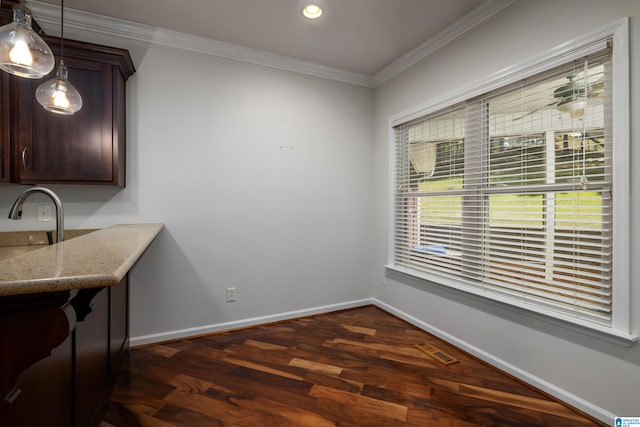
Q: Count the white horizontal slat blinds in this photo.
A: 1